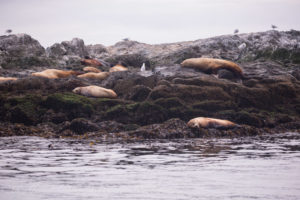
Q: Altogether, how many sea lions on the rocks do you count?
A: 9